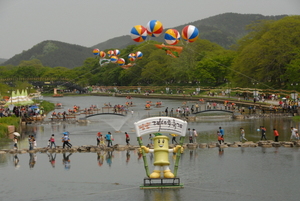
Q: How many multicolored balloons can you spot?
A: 12